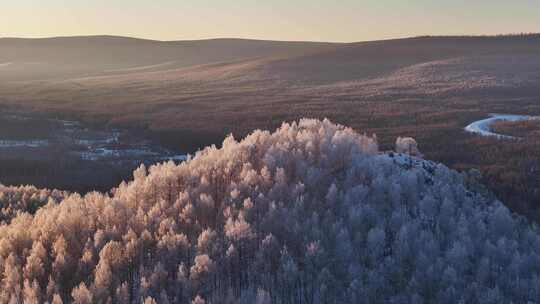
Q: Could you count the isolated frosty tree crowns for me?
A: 1